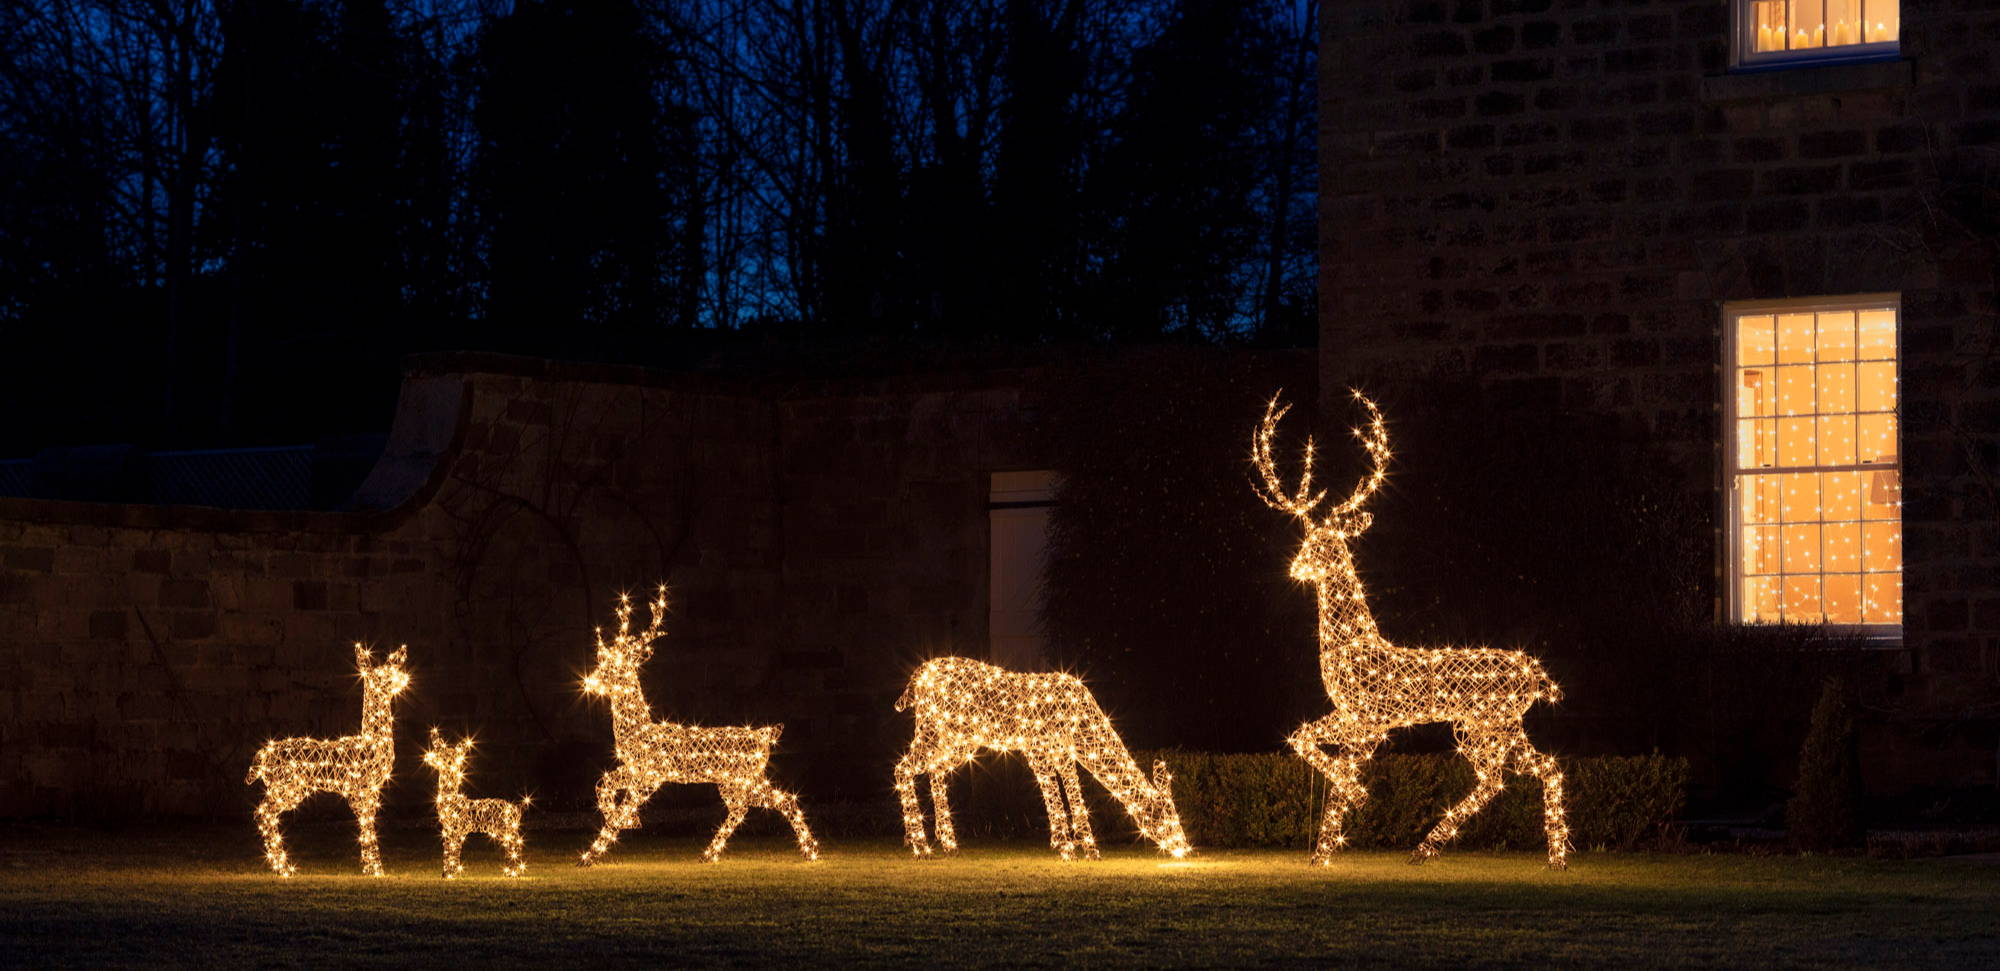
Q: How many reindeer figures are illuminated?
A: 5